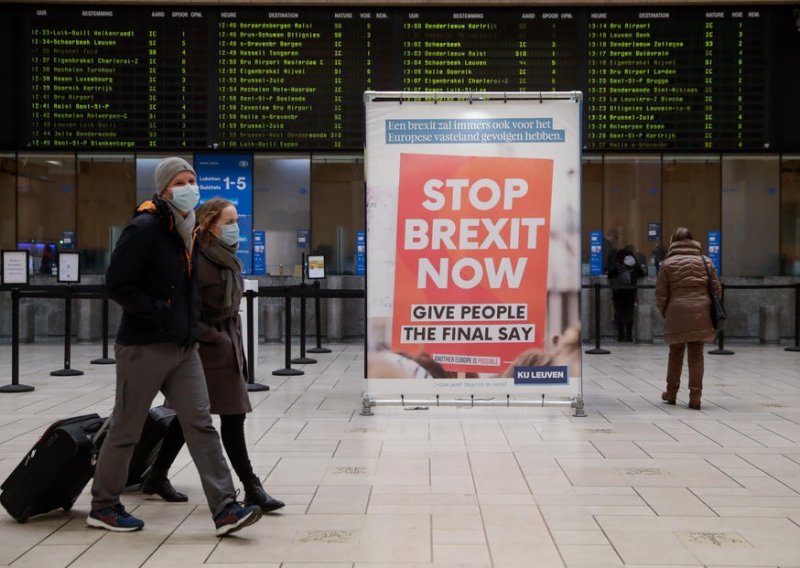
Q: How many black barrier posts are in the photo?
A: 10